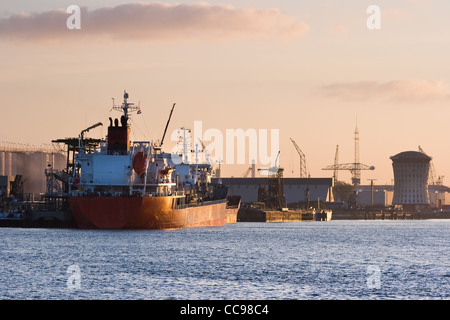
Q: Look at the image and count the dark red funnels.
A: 1